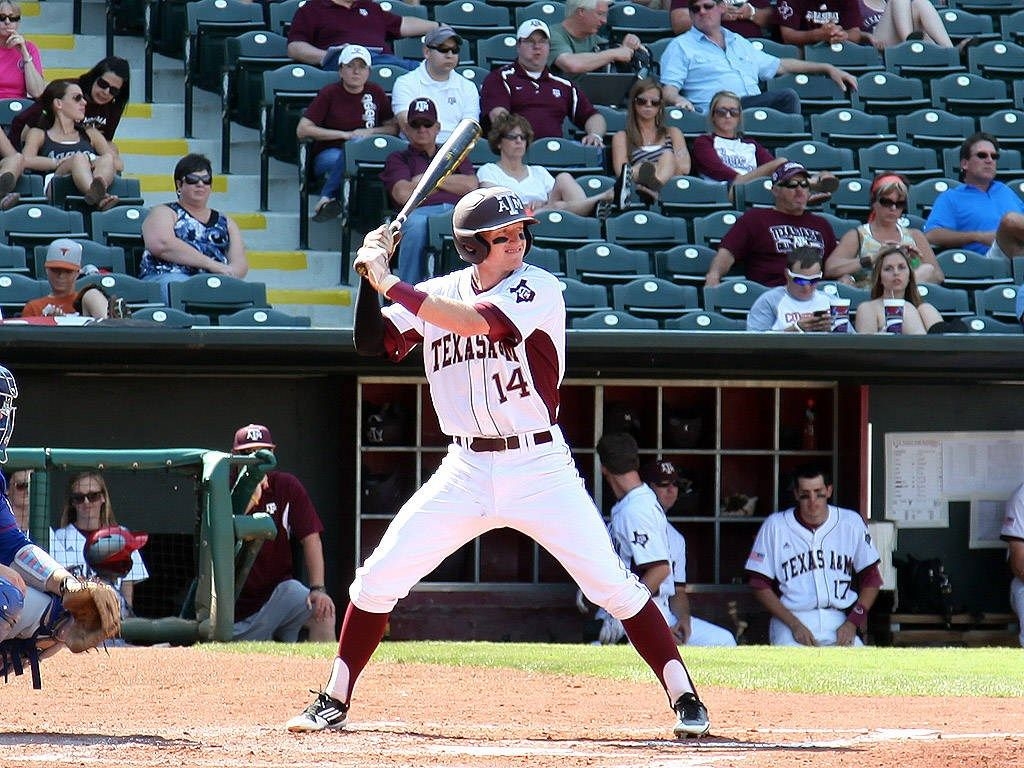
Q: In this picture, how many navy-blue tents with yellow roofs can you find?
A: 0